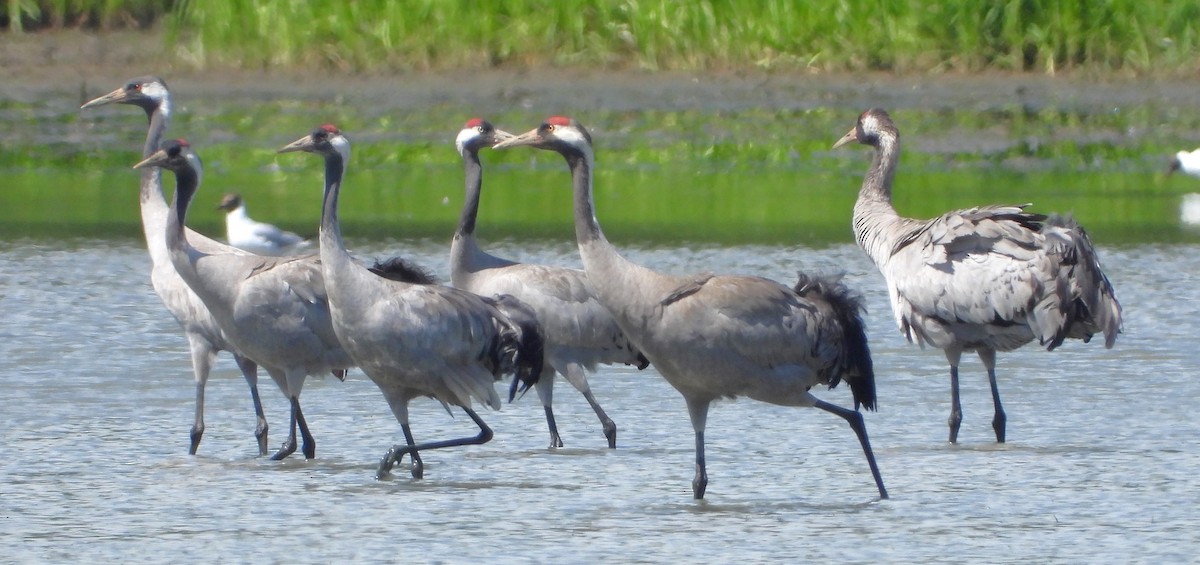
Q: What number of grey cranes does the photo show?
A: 6